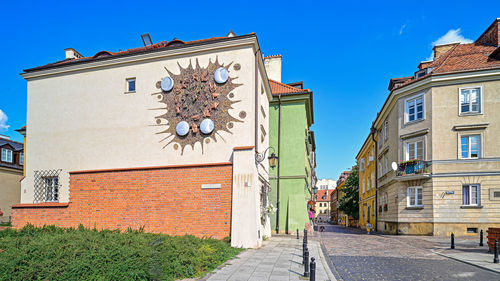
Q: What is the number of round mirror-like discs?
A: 4